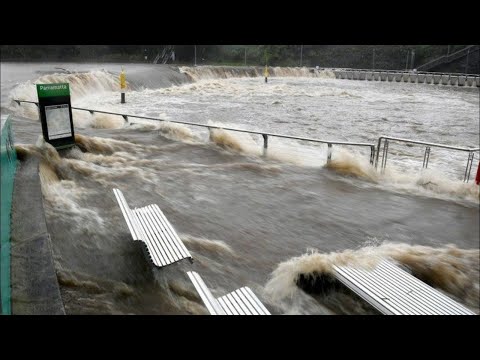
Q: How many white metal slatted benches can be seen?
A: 3